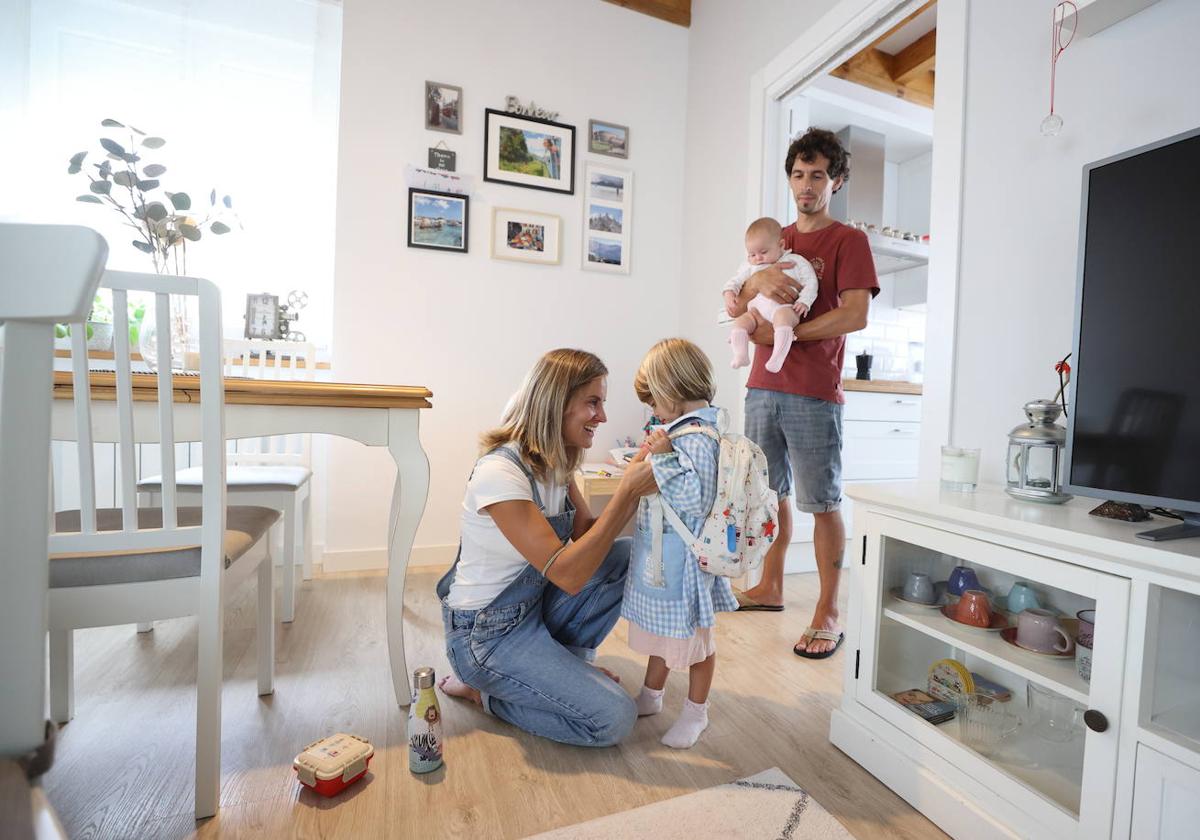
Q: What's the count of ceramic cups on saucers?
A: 5